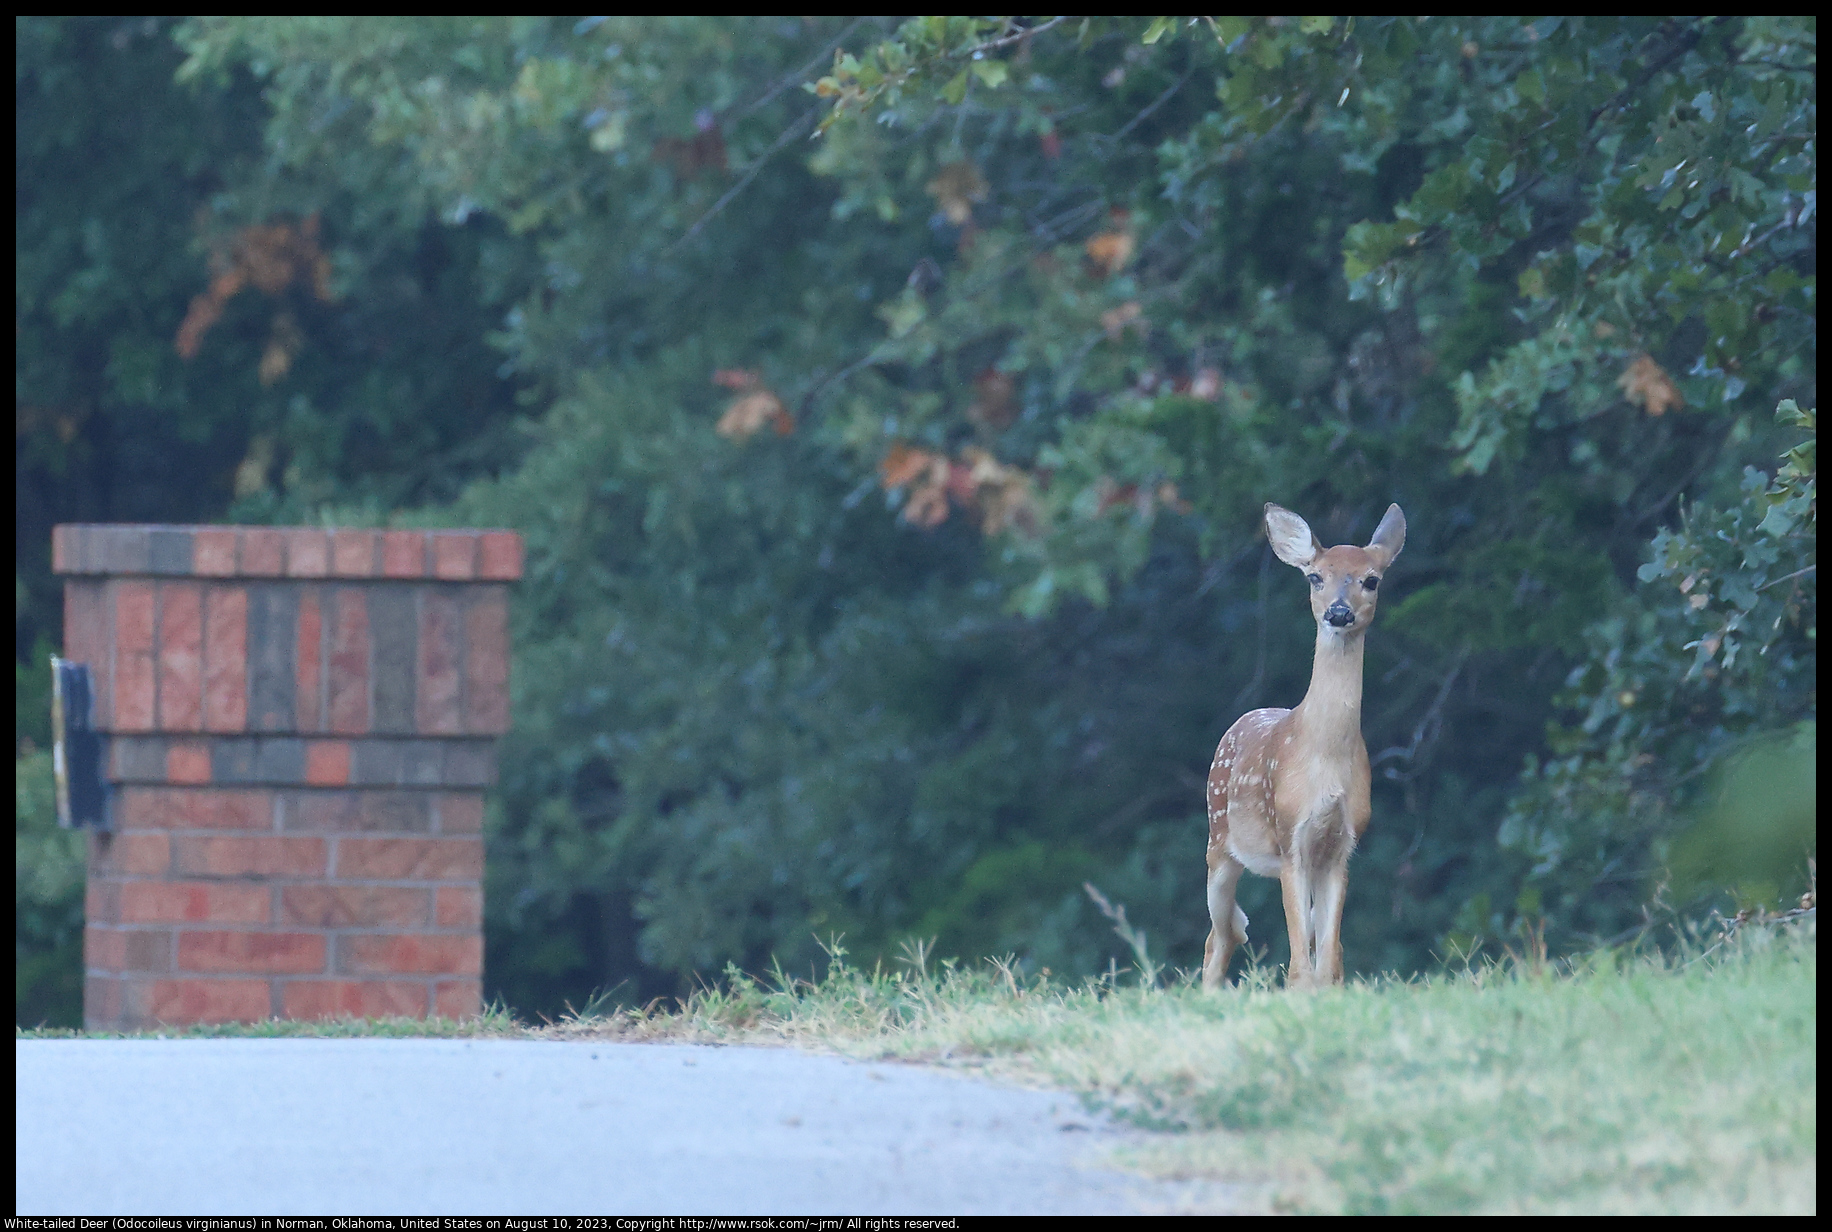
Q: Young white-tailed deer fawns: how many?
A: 1